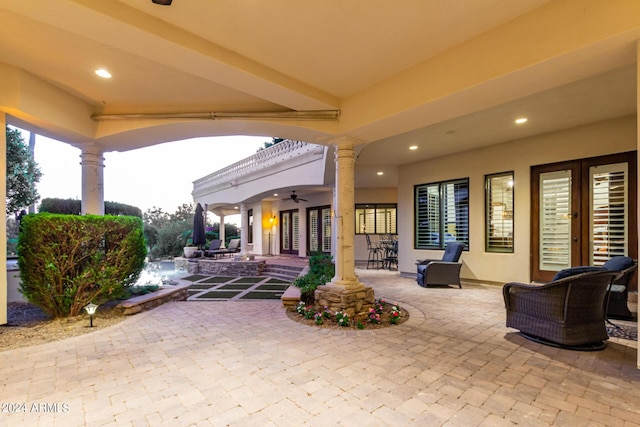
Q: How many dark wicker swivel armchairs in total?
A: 2